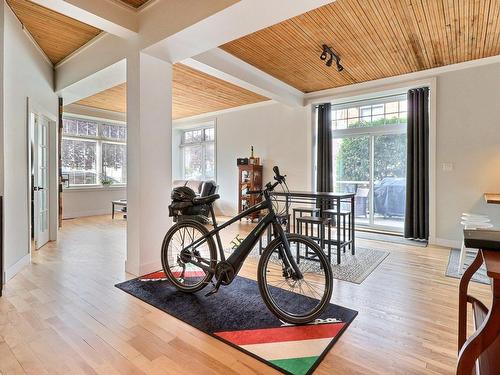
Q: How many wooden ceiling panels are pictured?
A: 4